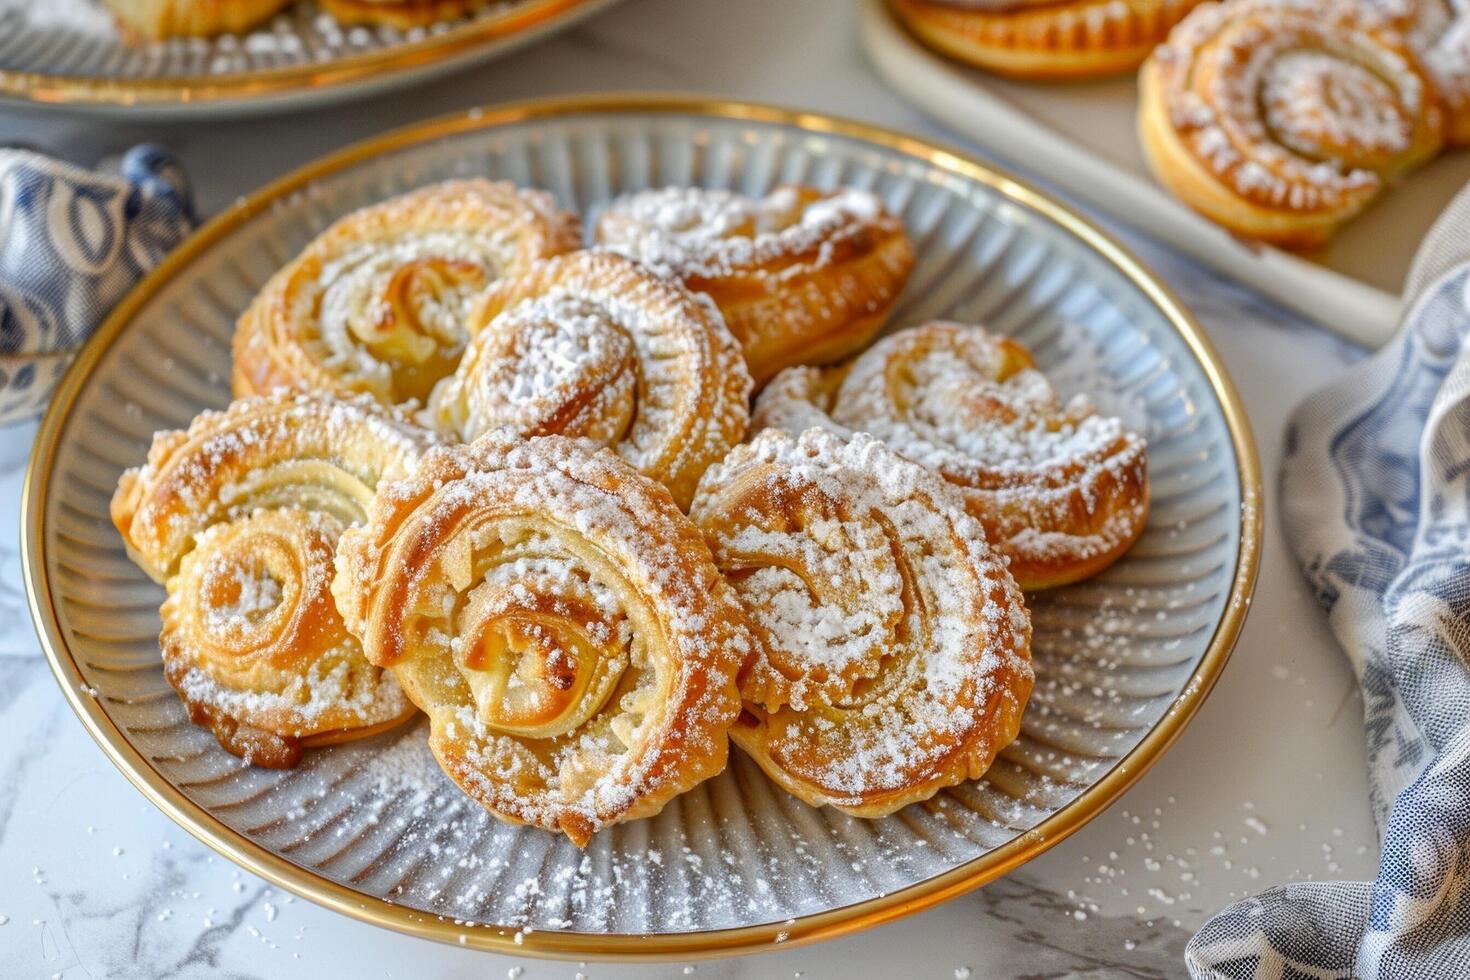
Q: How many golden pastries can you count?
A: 12